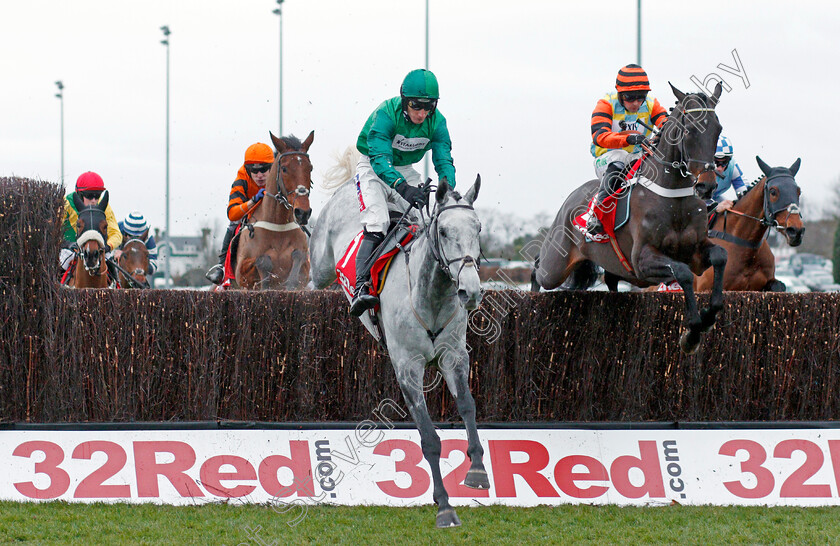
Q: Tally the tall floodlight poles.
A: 5